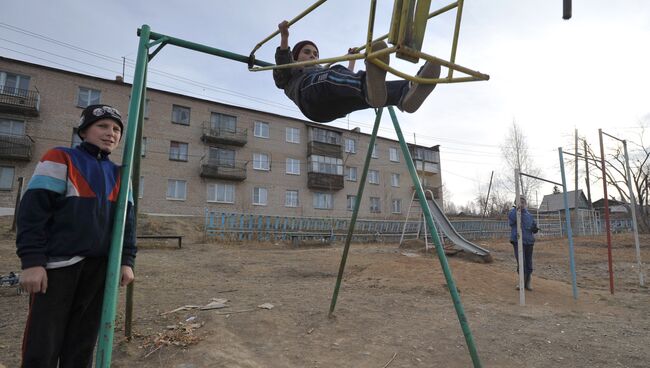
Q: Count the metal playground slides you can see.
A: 1